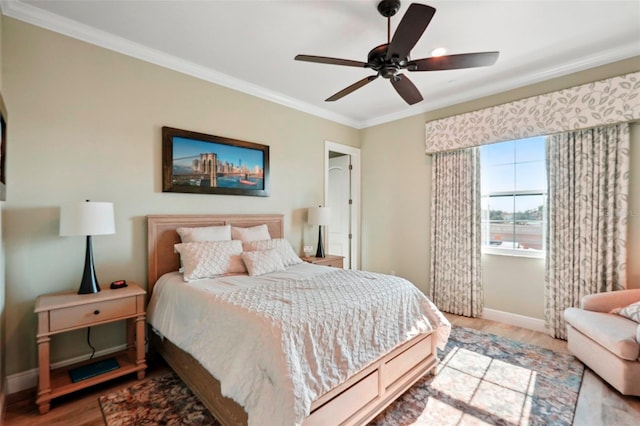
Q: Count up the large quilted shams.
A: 2